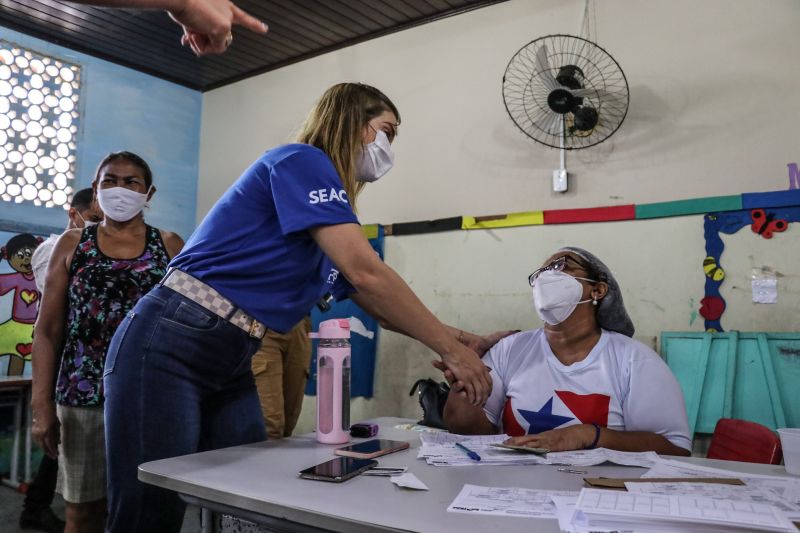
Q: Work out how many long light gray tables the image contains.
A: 1